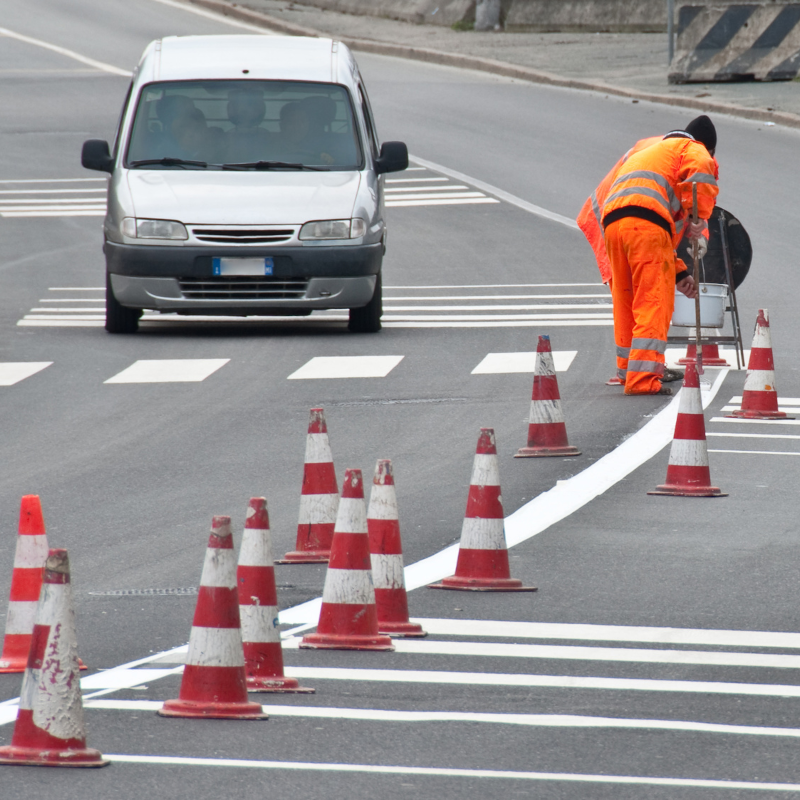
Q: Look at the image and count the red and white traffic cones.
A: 12